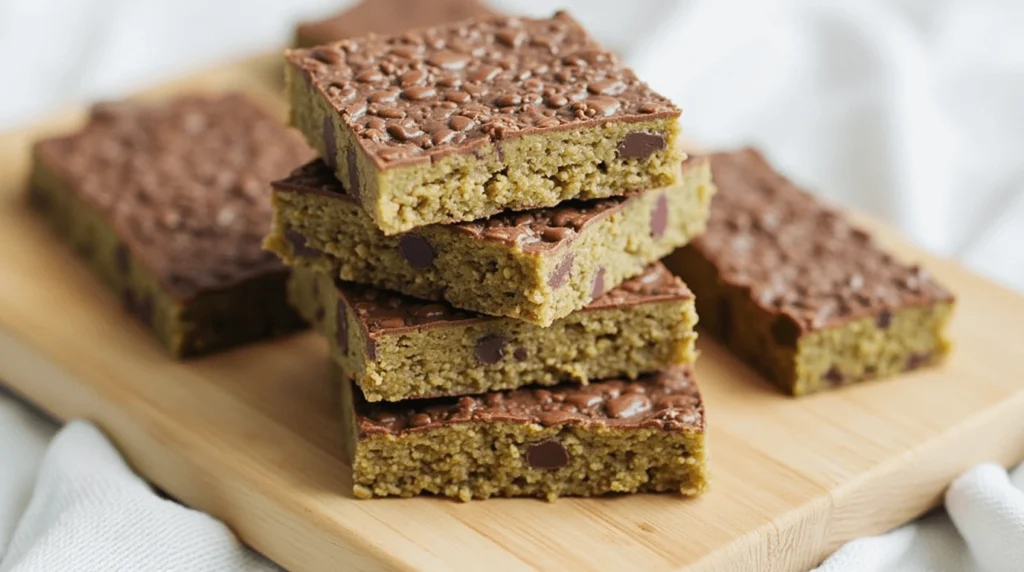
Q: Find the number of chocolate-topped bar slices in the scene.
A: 7